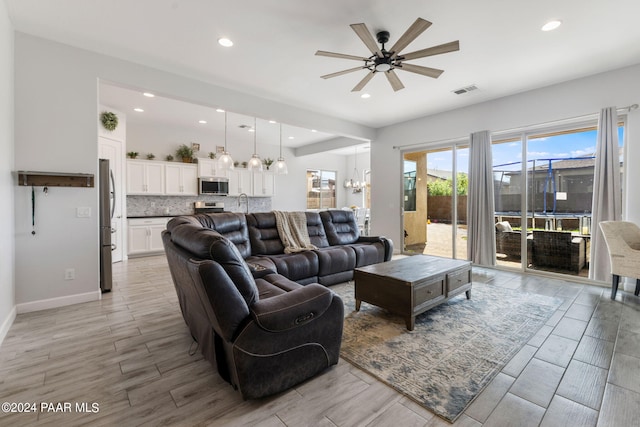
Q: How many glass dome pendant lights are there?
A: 3